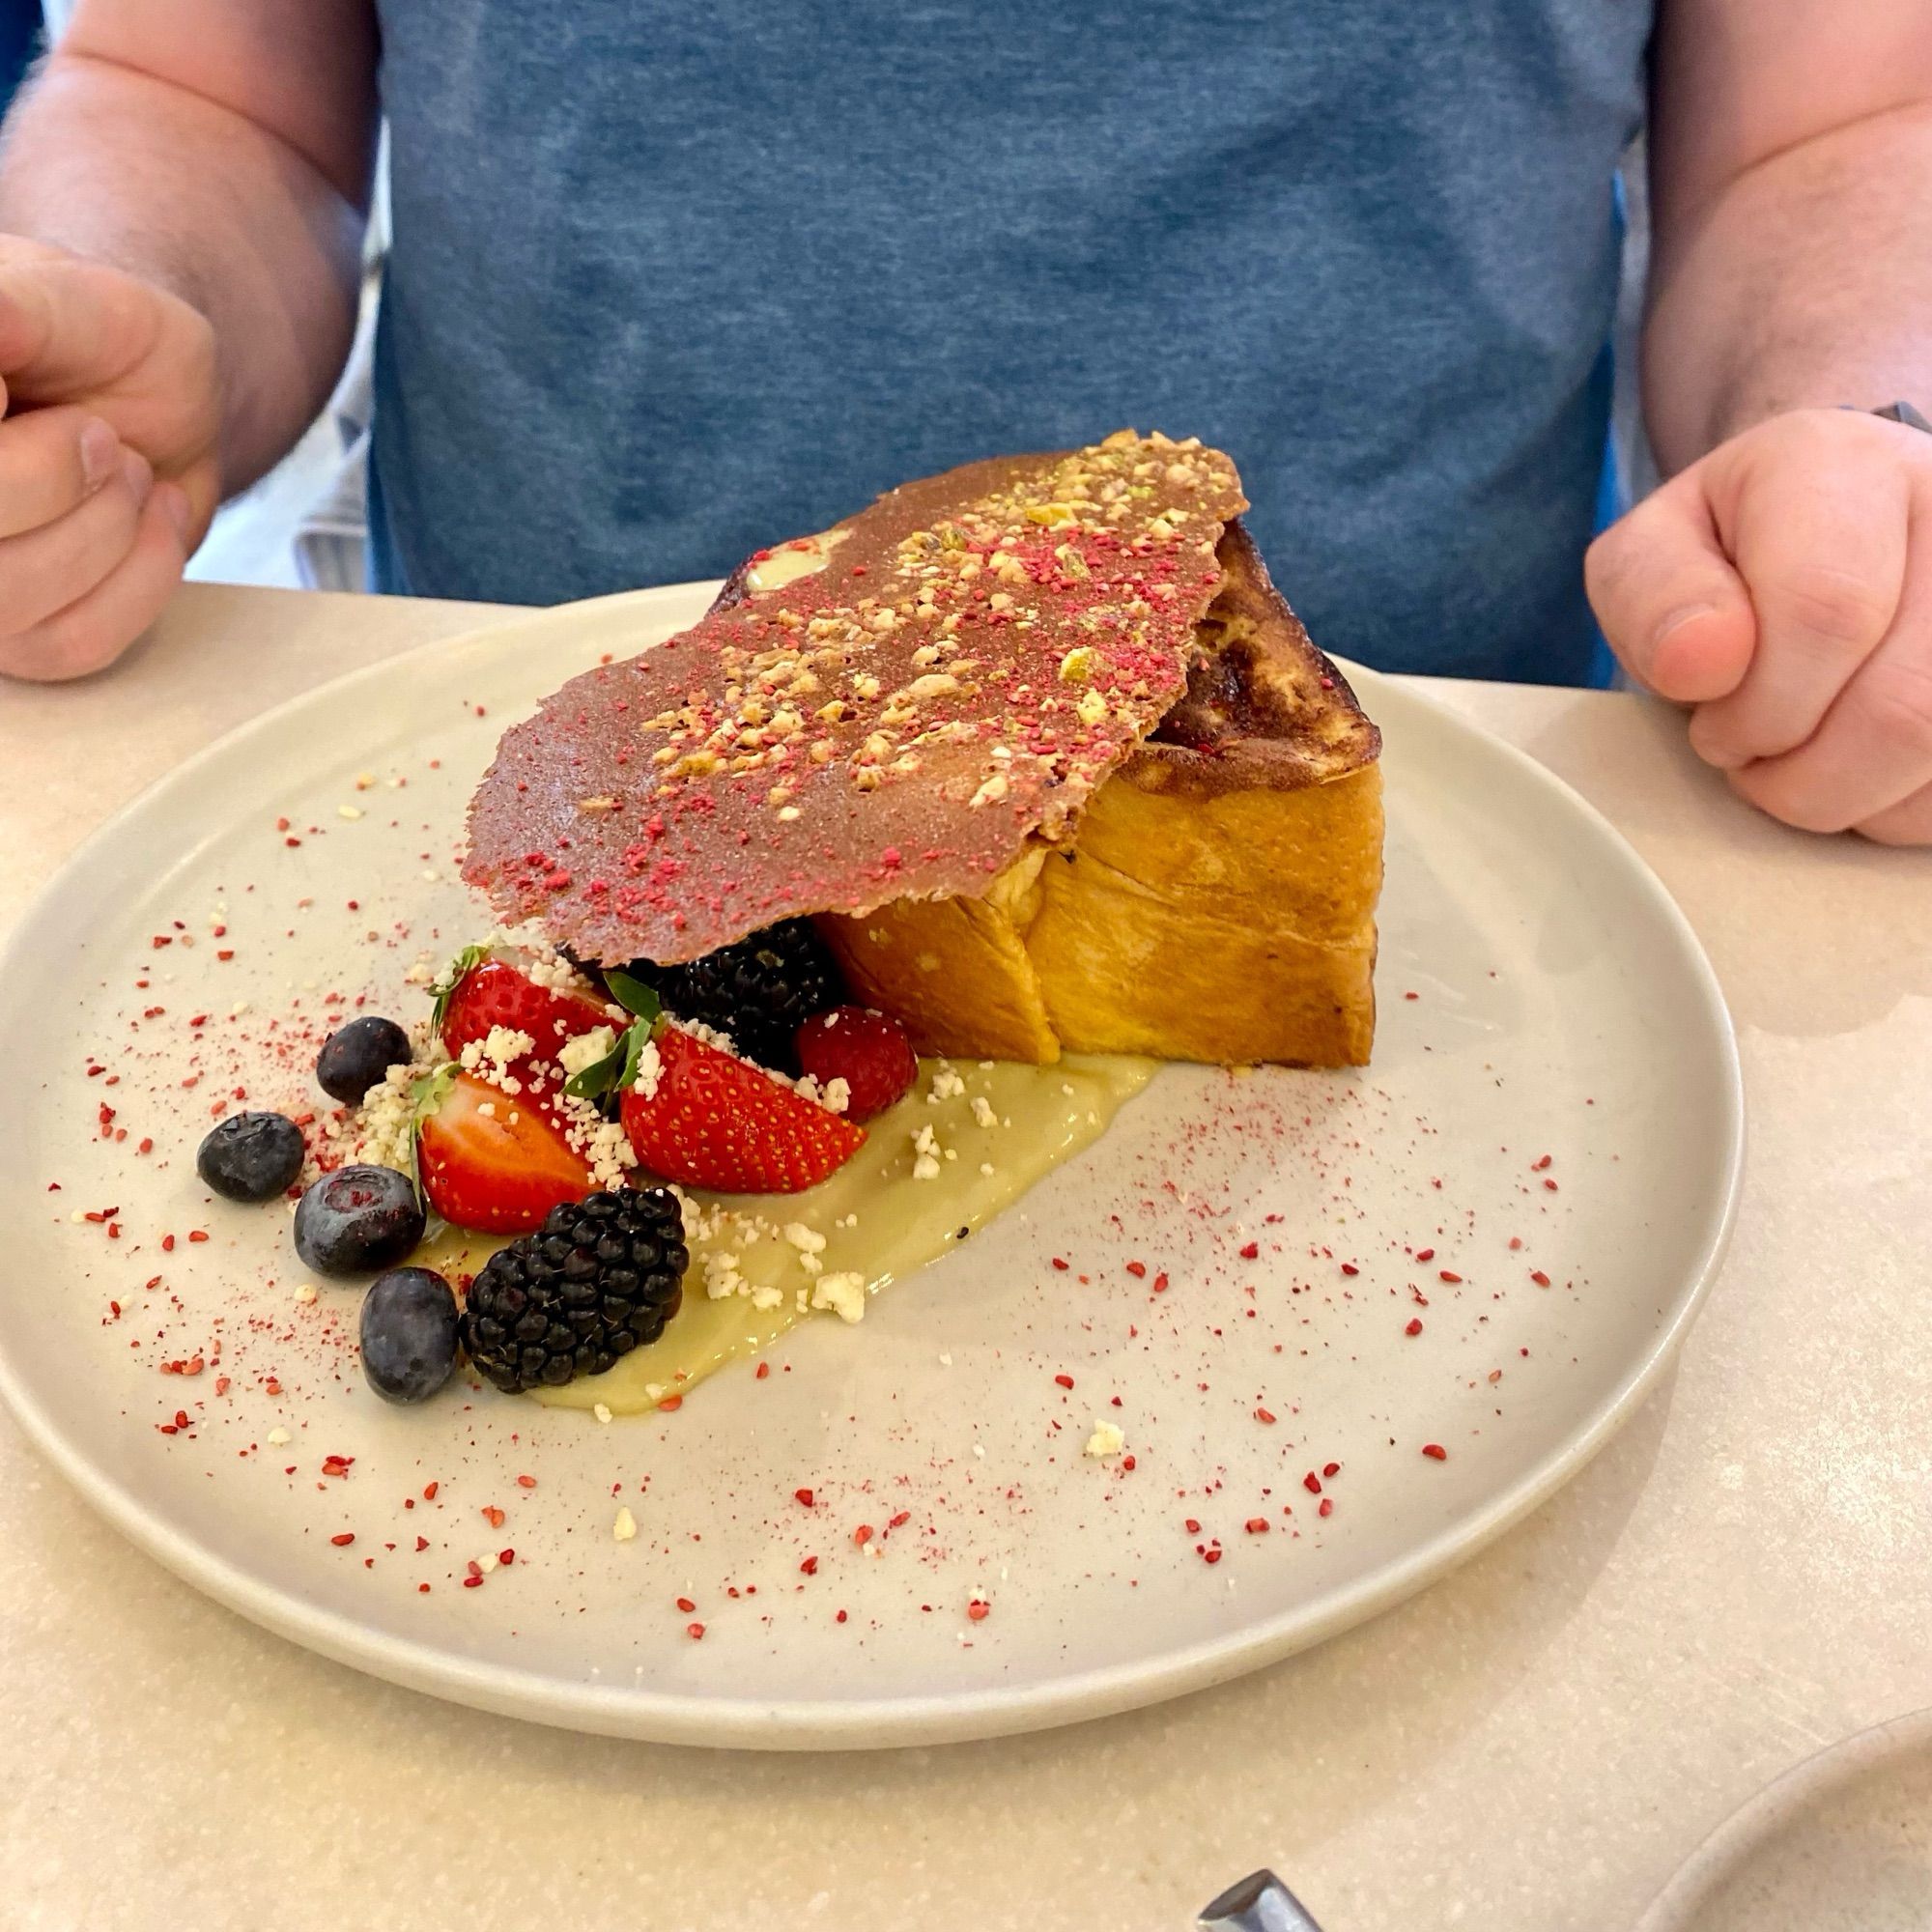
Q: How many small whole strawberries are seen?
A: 0